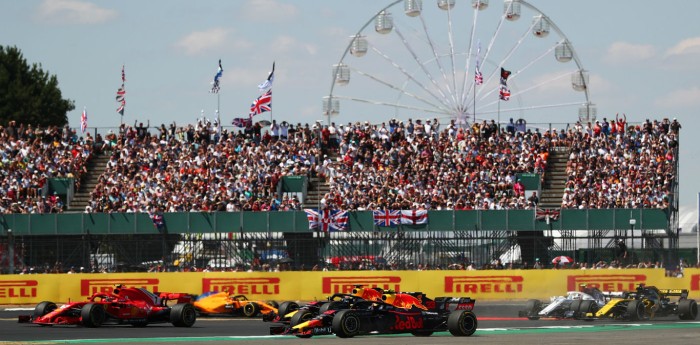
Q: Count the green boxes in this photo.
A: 3